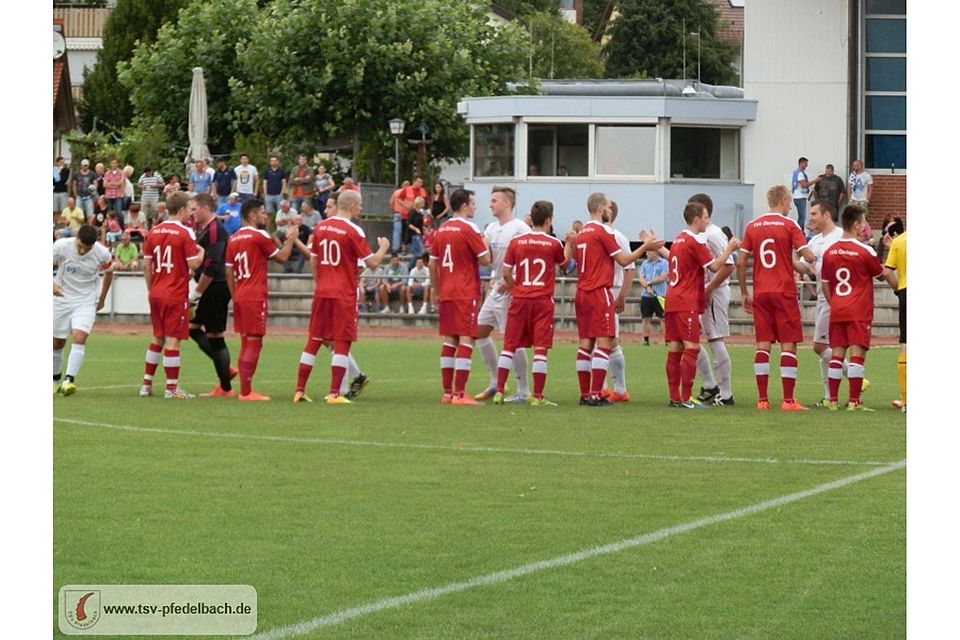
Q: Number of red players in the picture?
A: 9